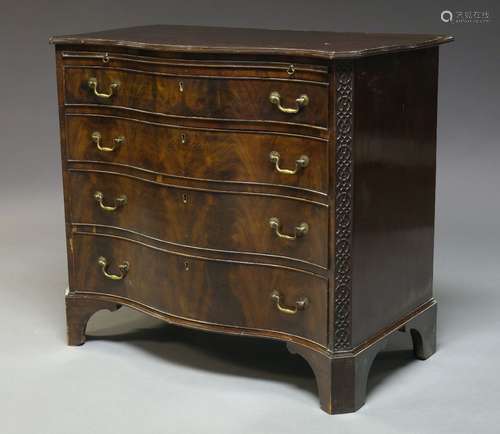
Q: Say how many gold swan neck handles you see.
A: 8